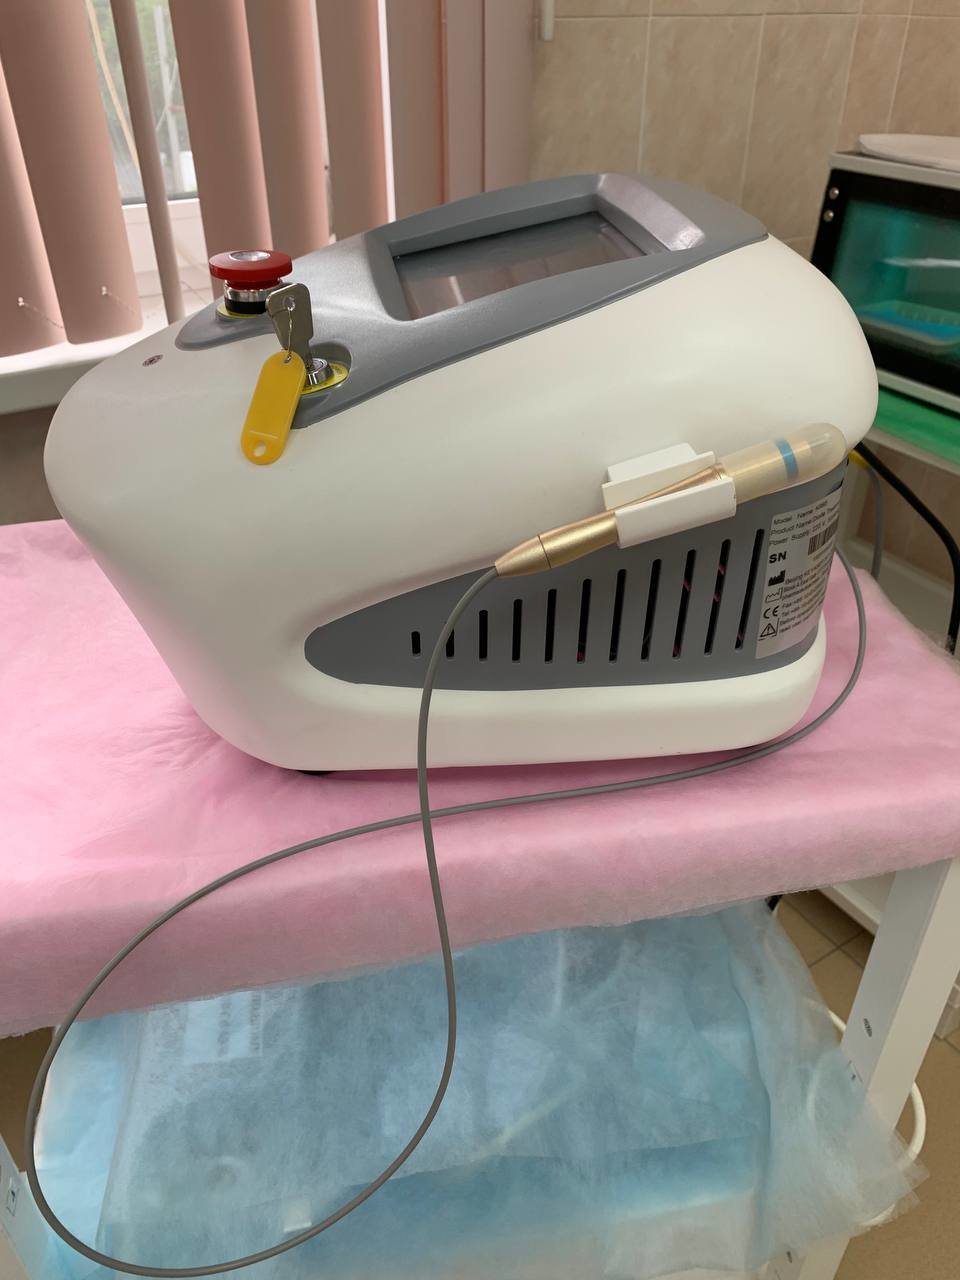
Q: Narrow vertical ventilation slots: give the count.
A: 11